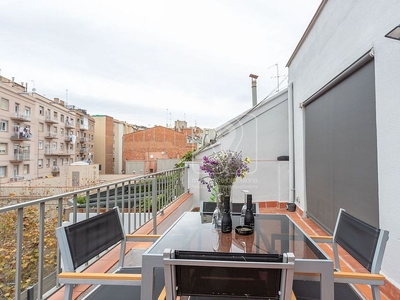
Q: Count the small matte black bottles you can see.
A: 2